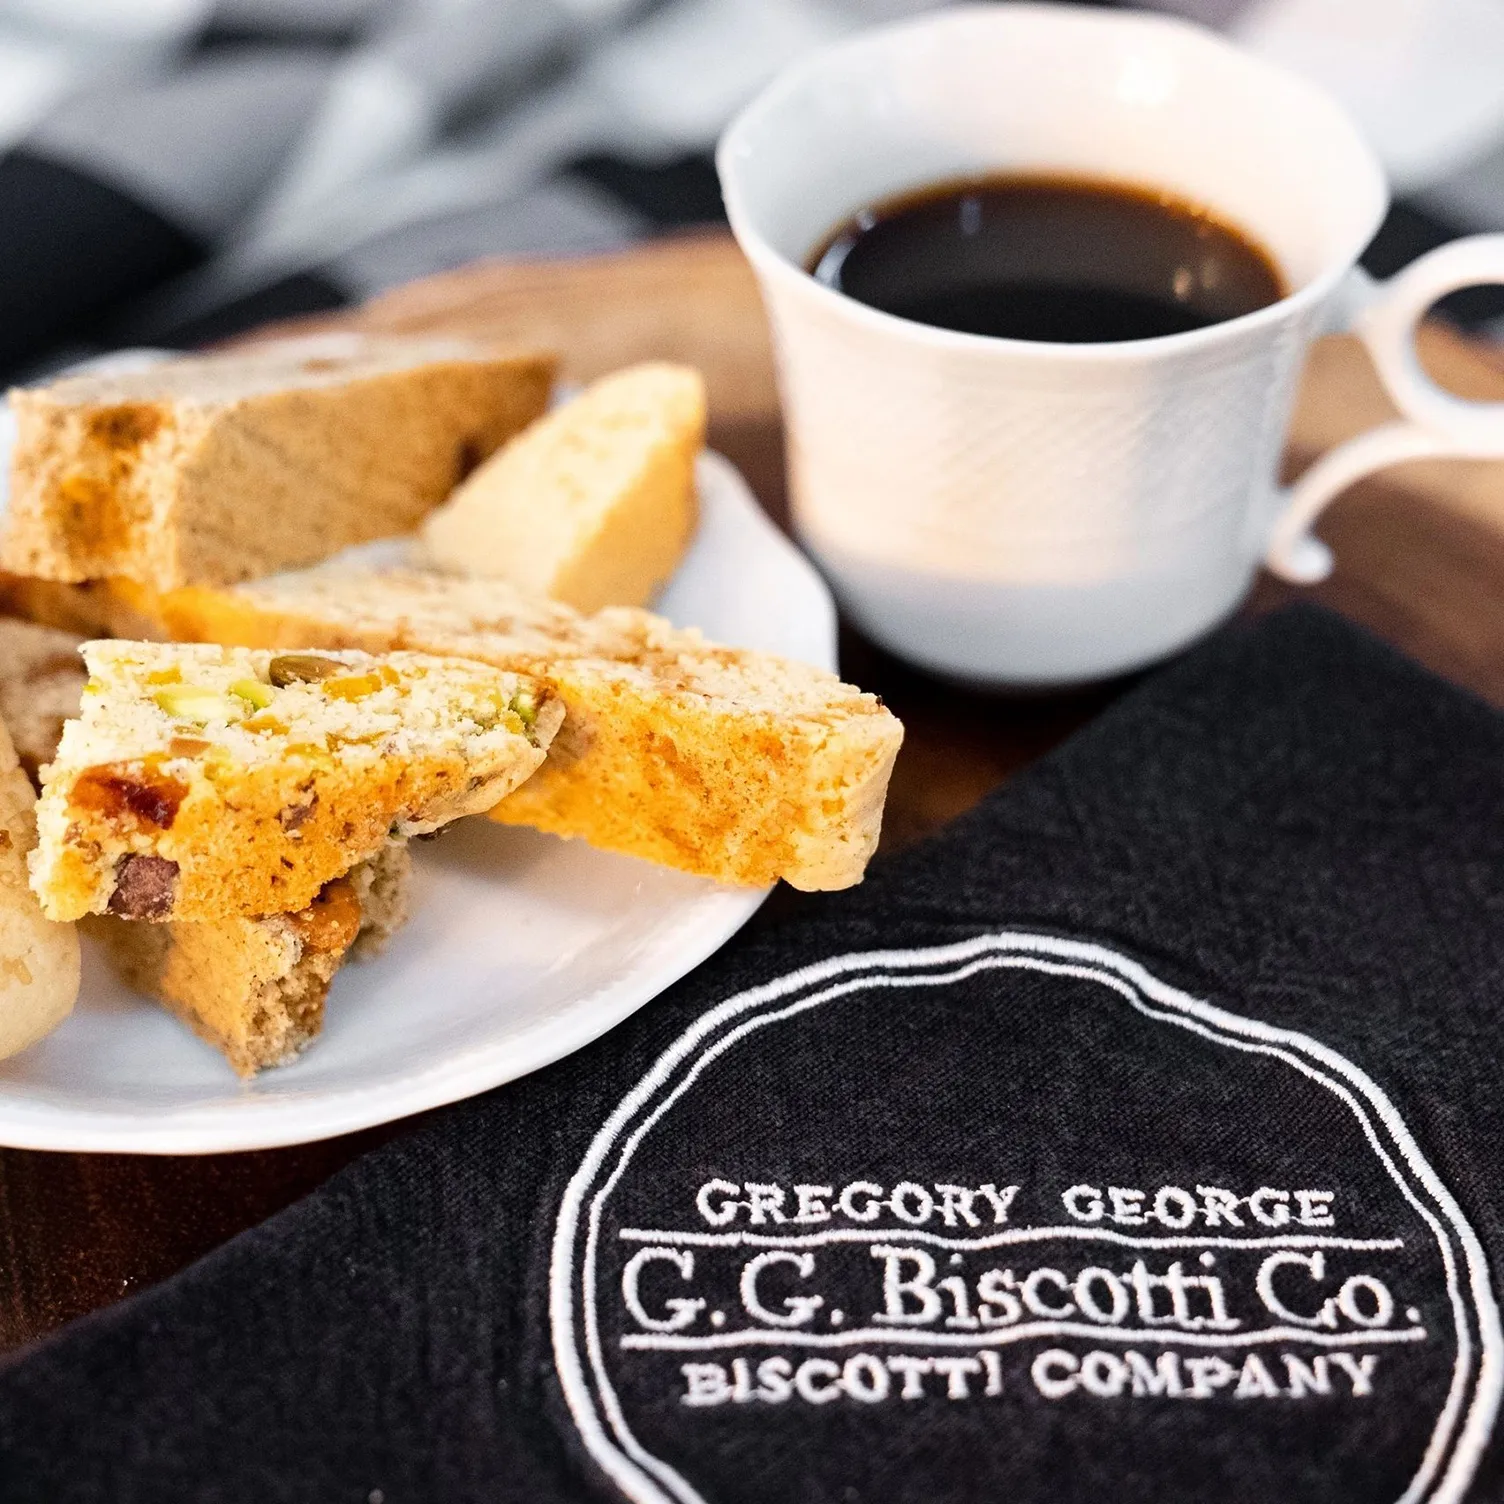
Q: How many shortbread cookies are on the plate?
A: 0